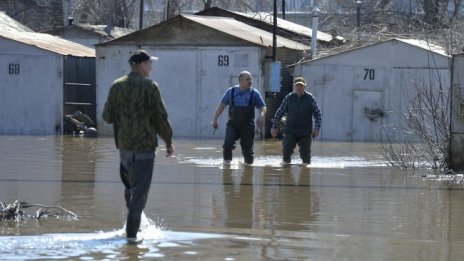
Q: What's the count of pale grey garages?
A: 3